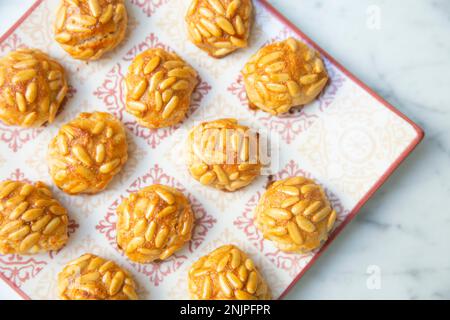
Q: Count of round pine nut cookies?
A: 12